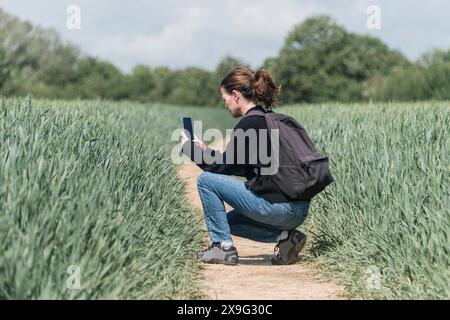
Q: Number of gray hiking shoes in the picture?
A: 2